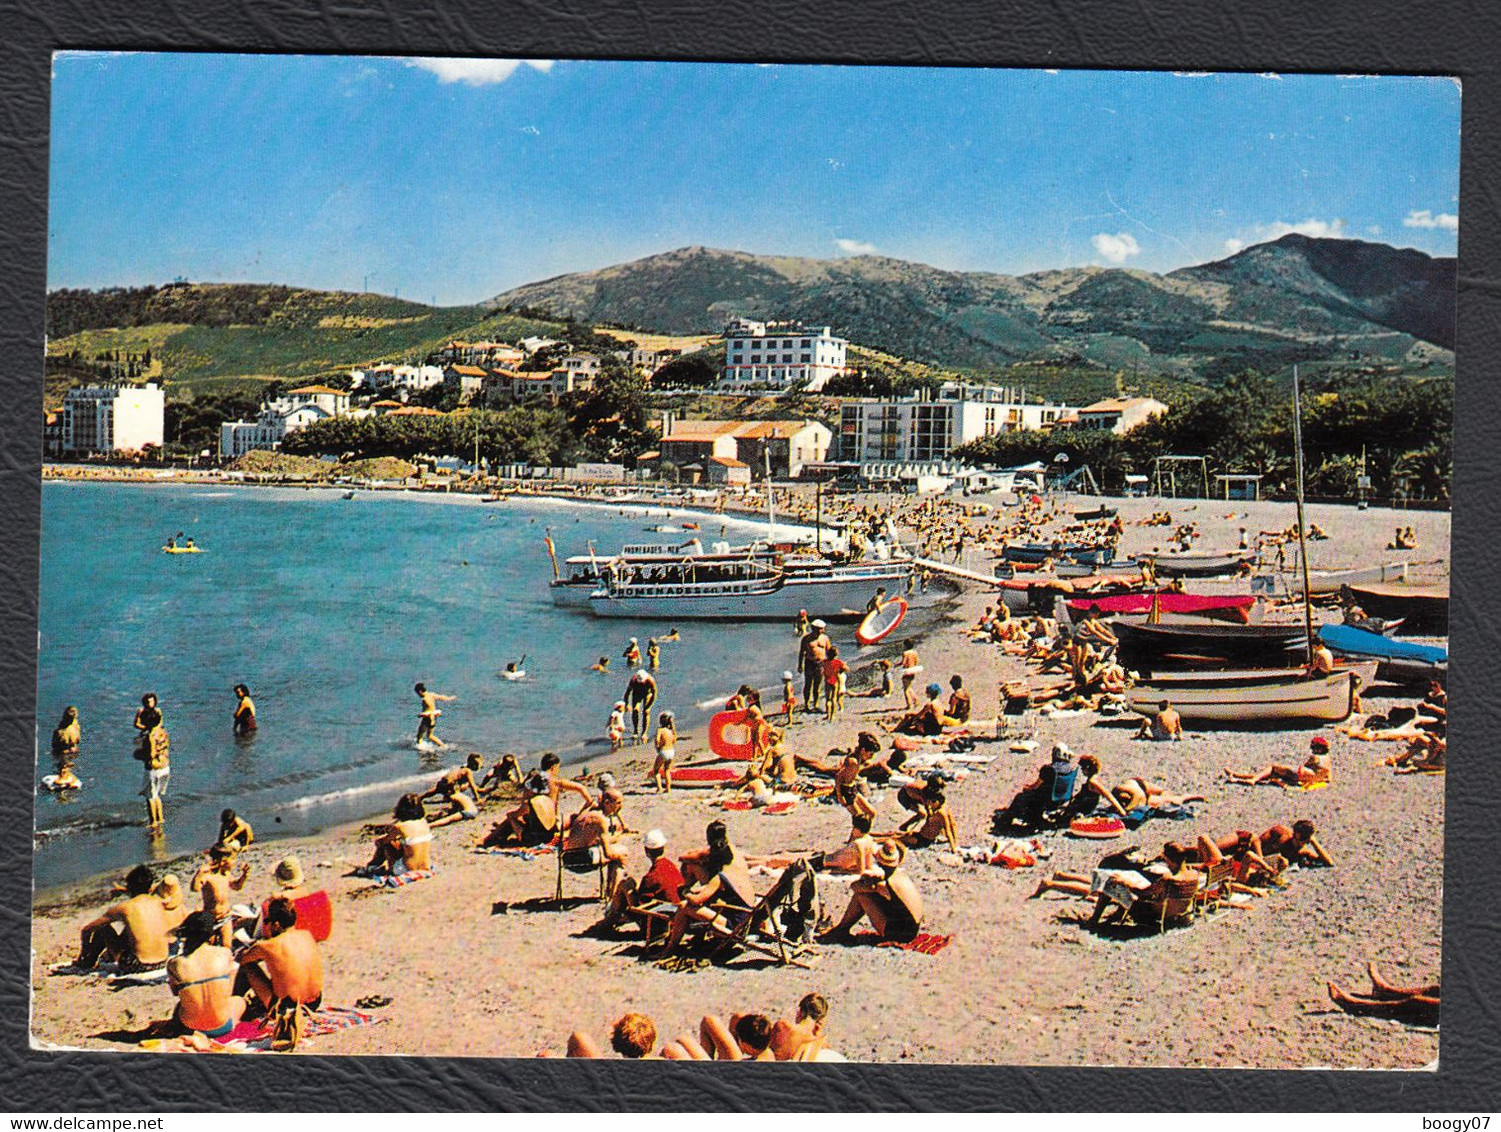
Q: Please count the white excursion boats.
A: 2